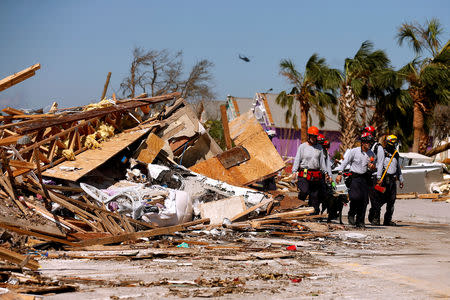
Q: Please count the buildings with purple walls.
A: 1